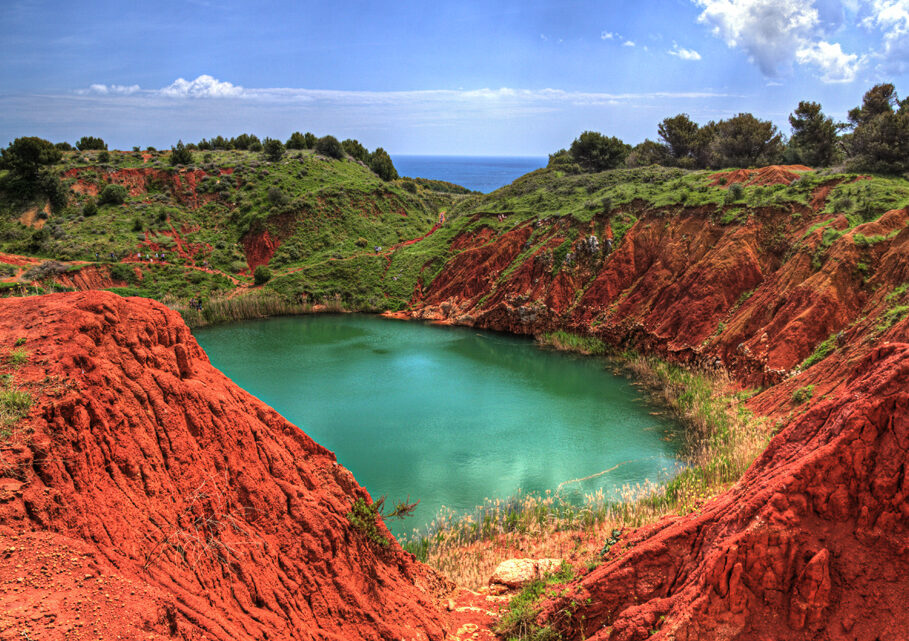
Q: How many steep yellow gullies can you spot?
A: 0